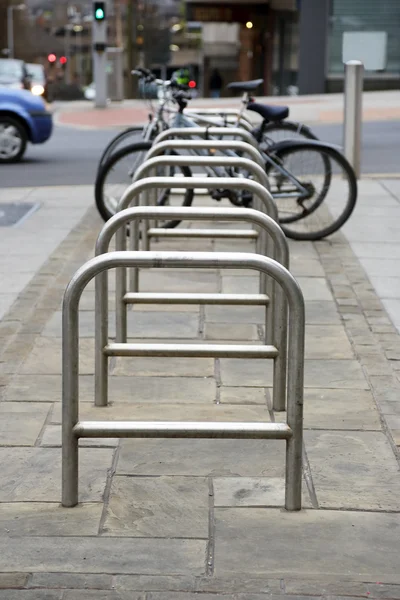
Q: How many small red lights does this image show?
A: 3